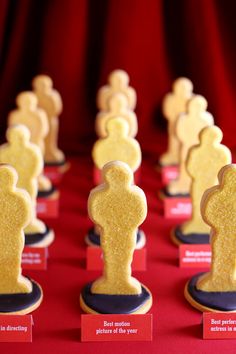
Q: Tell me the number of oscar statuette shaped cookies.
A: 12